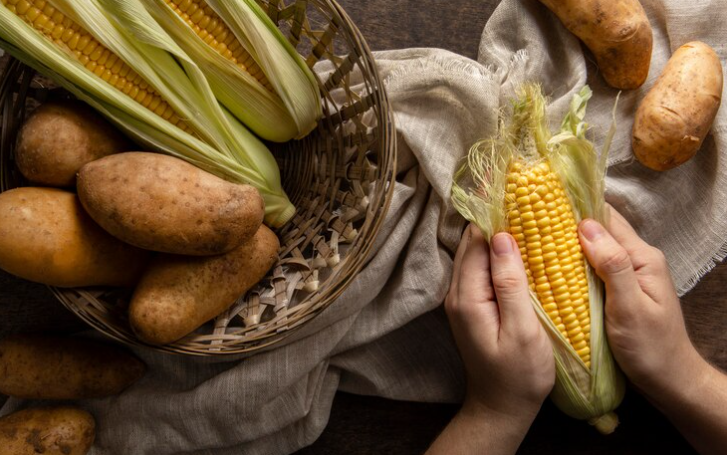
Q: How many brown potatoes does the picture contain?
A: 8